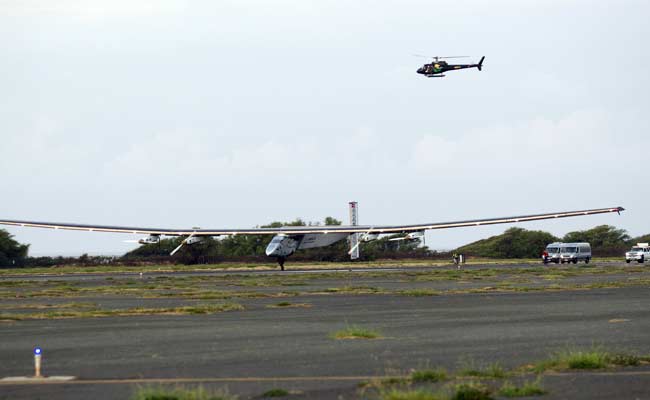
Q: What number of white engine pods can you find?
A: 4